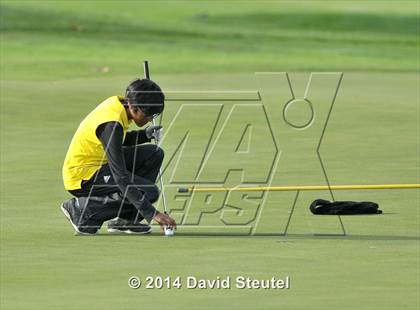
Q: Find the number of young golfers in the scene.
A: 1